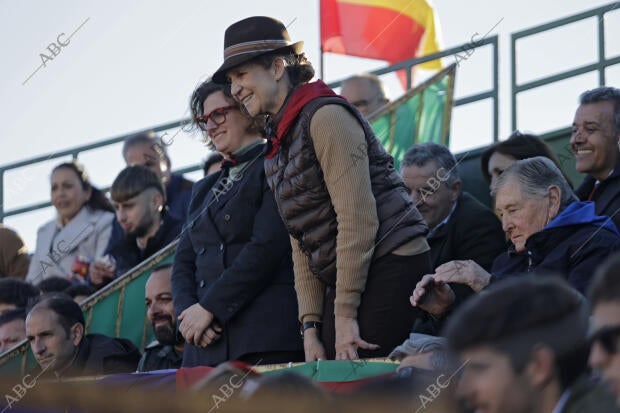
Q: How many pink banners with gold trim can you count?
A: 0